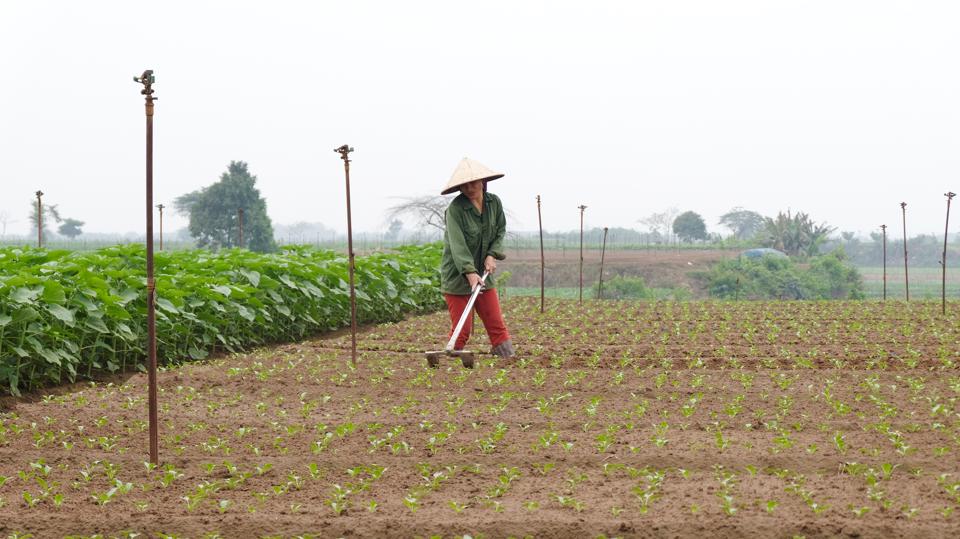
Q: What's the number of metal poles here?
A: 11